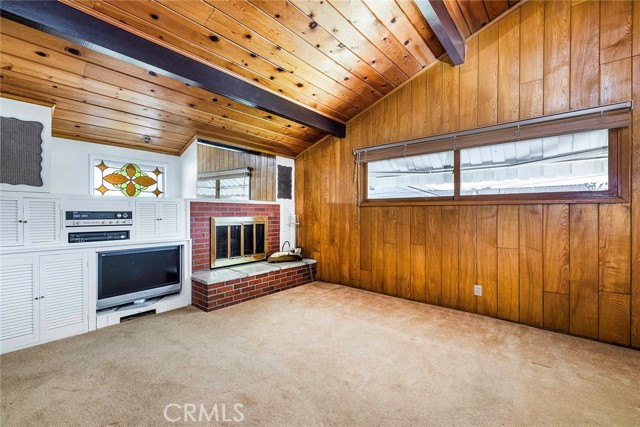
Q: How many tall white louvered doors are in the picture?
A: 2